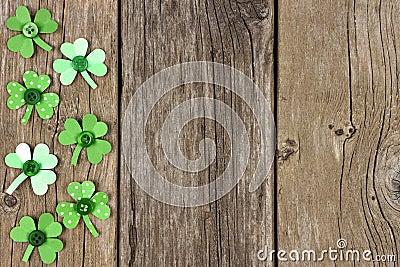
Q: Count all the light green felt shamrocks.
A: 2